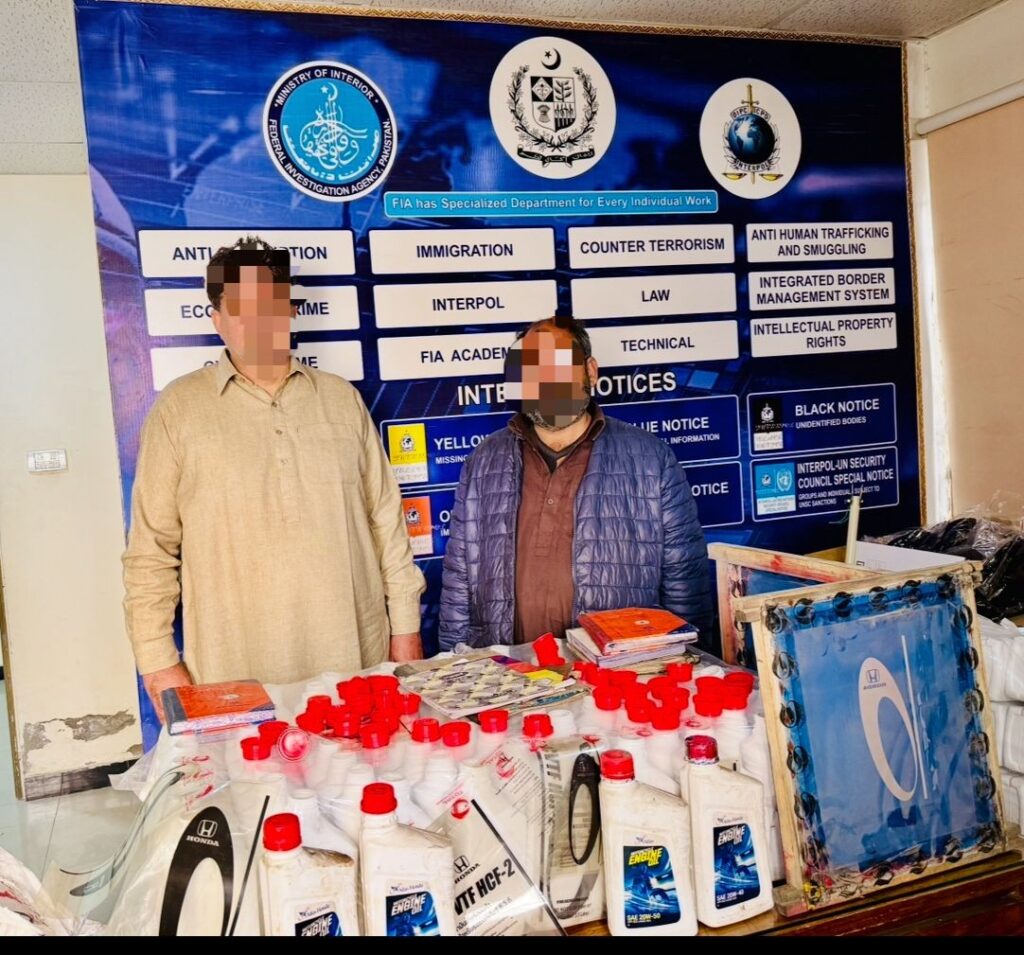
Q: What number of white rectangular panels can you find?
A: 12